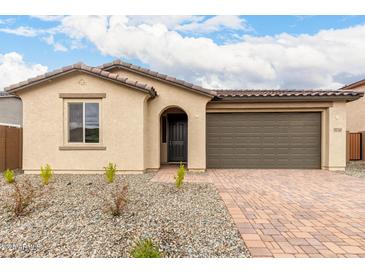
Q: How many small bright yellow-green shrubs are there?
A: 4